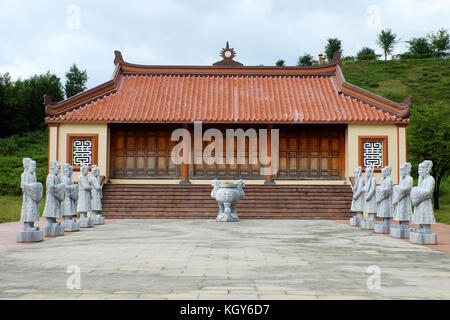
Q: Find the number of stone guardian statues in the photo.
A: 10